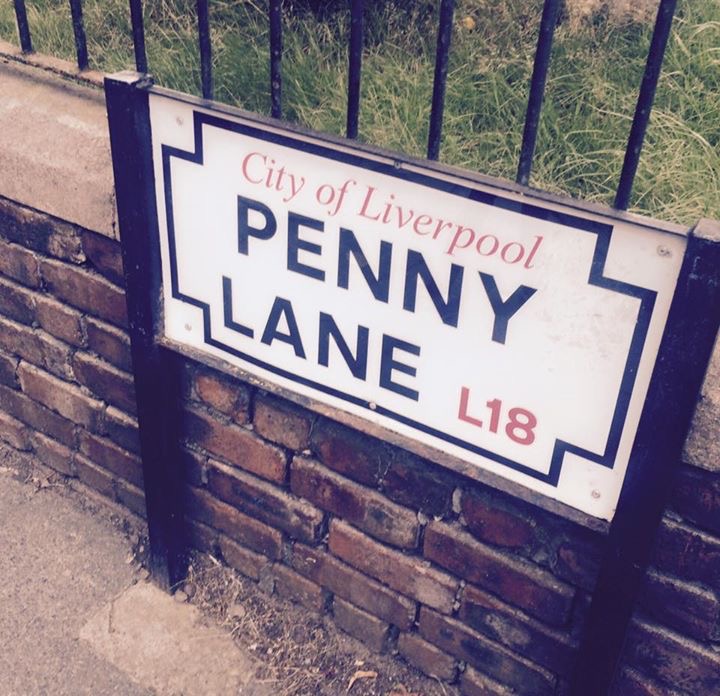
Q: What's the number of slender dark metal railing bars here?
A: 9